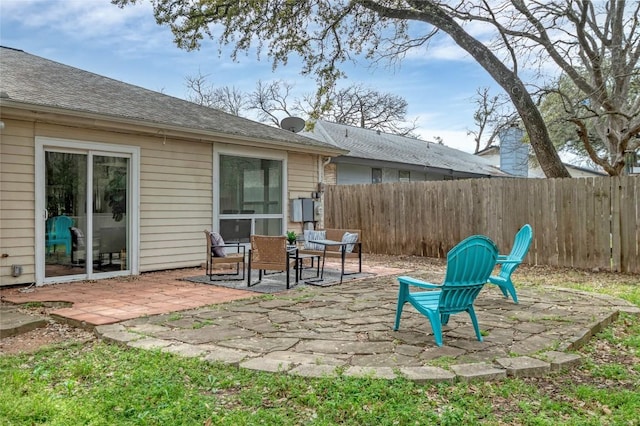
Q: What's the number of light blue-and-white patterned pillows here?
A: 2